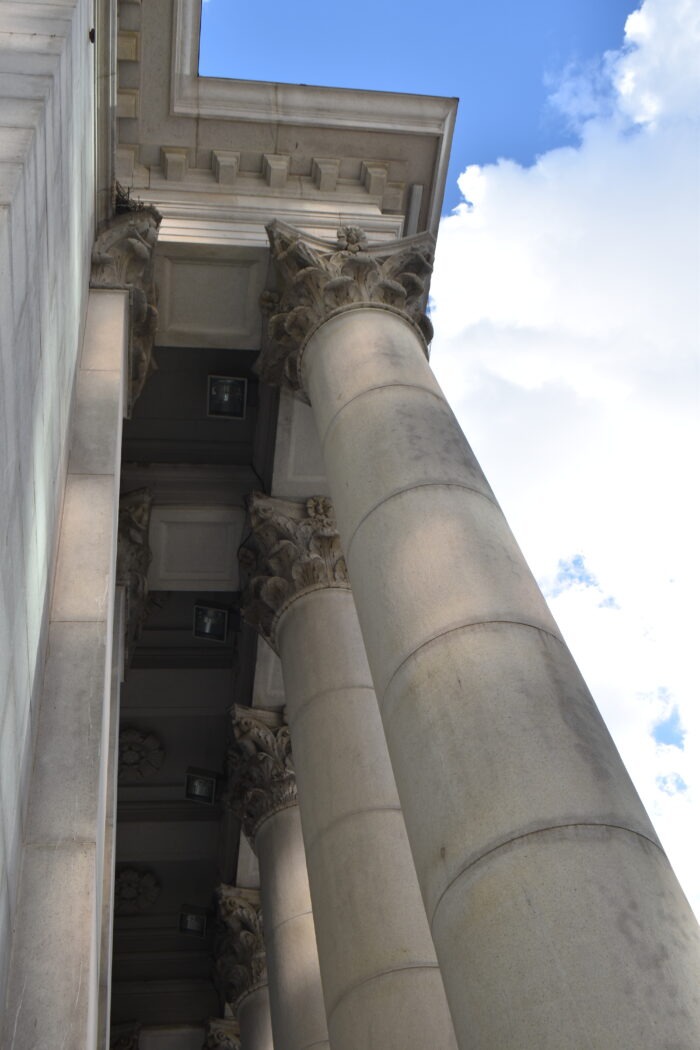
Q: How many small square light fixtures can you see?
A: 4